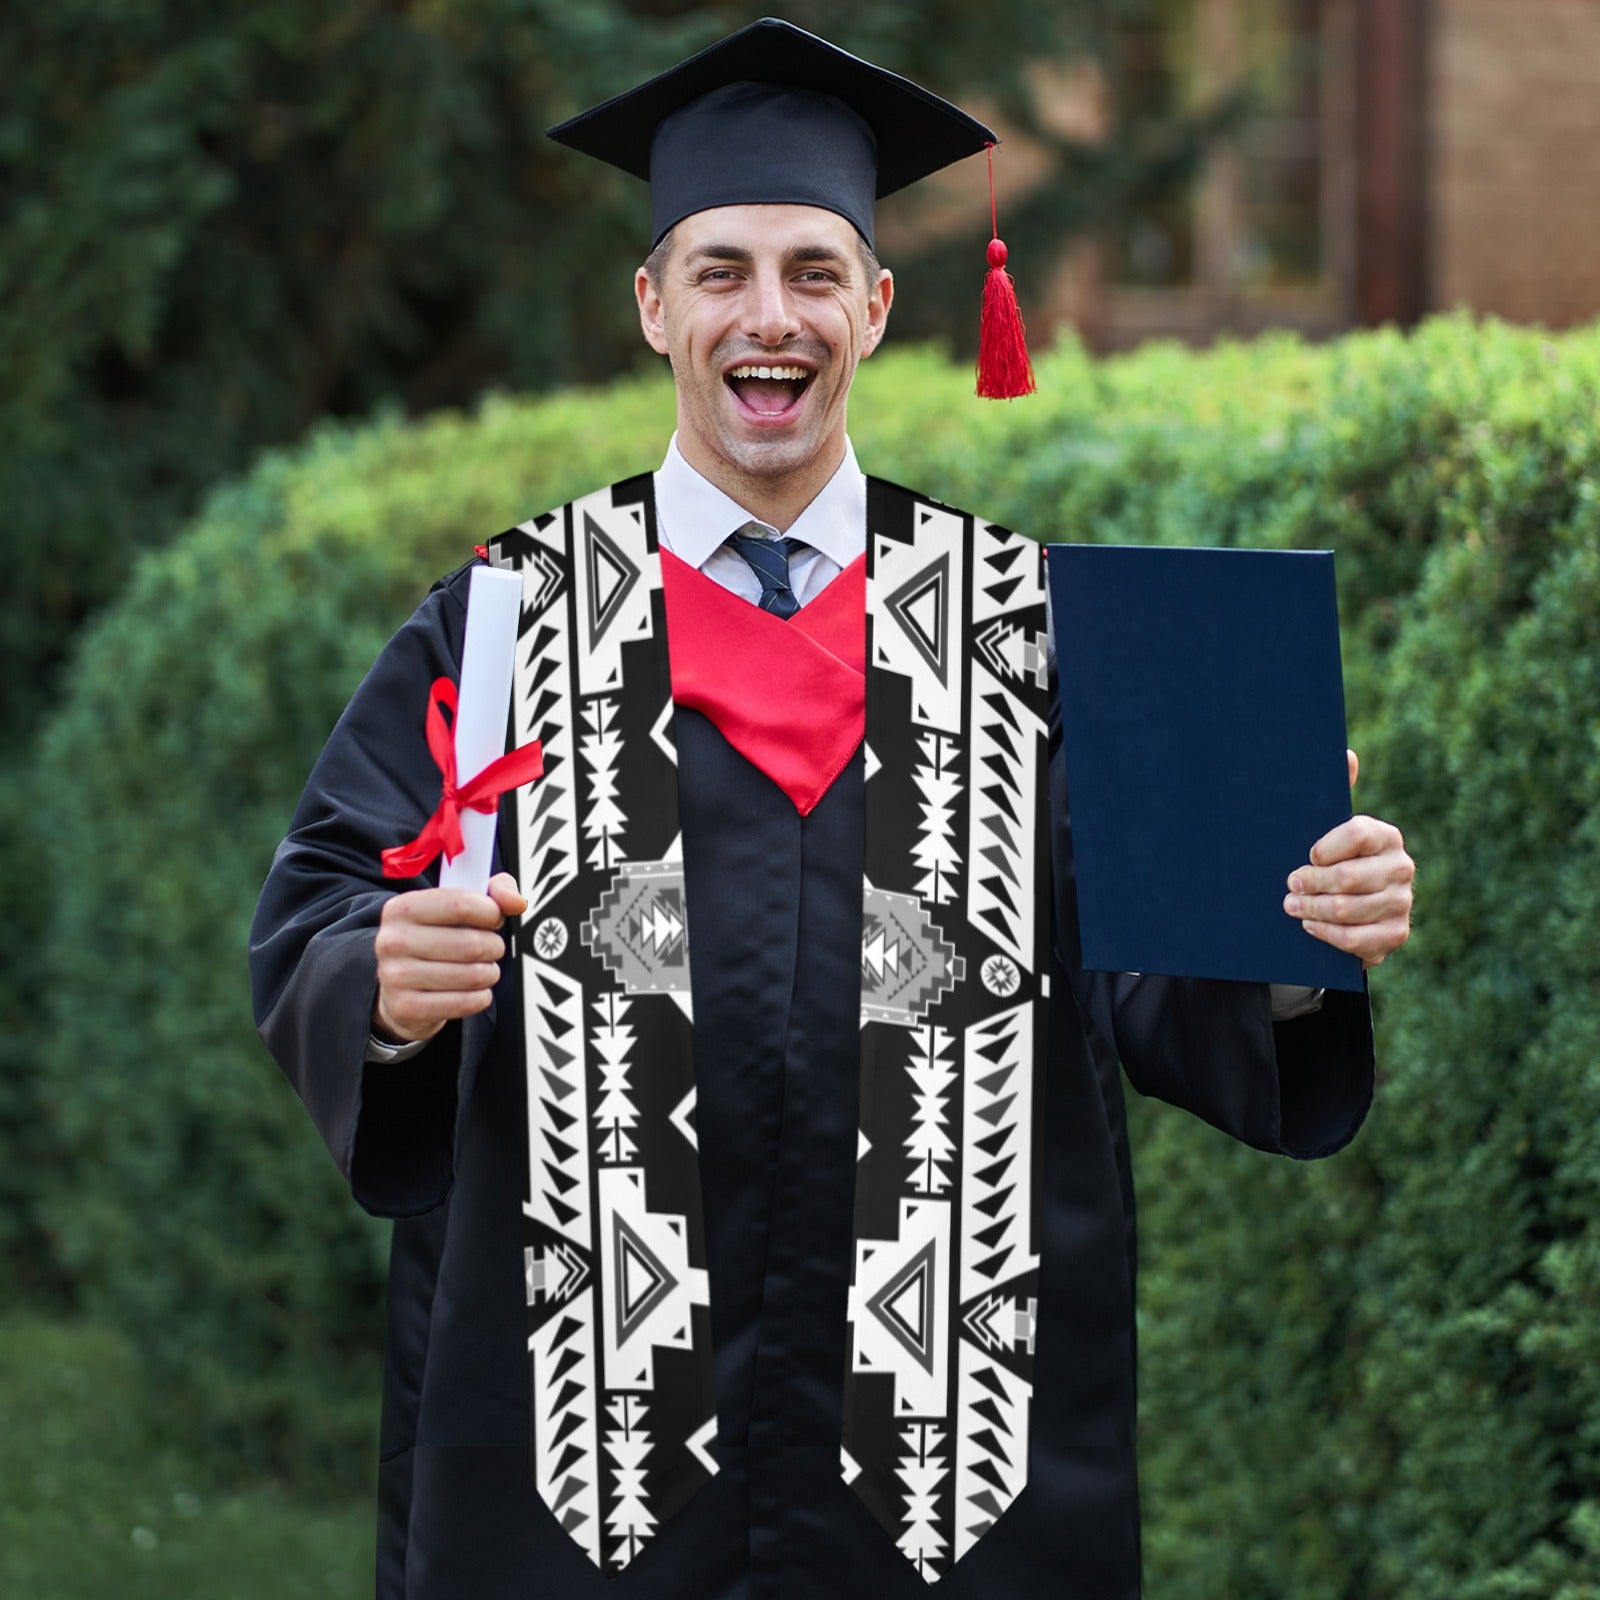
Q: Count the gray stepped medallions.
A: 2